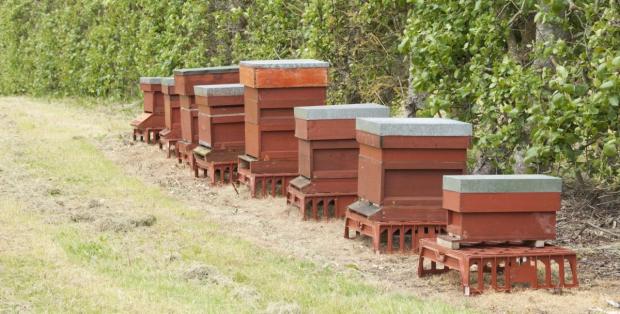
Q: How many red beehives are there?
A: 8